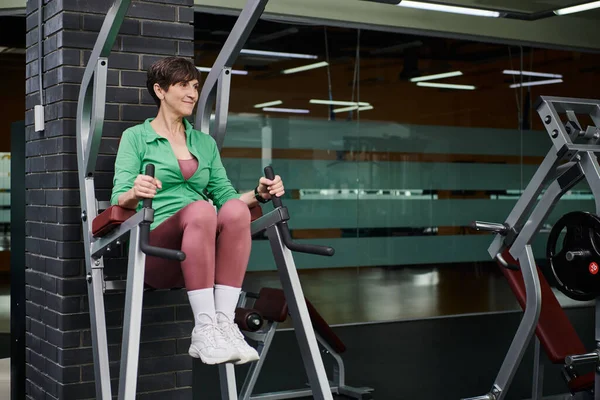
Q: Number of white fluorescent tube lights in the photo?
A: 13